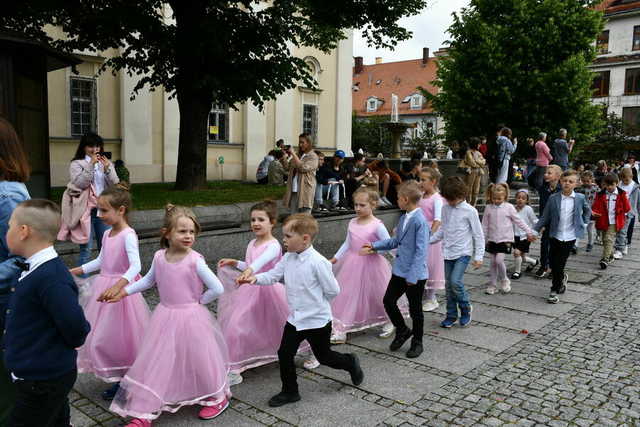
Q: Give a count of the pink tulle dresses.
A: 5